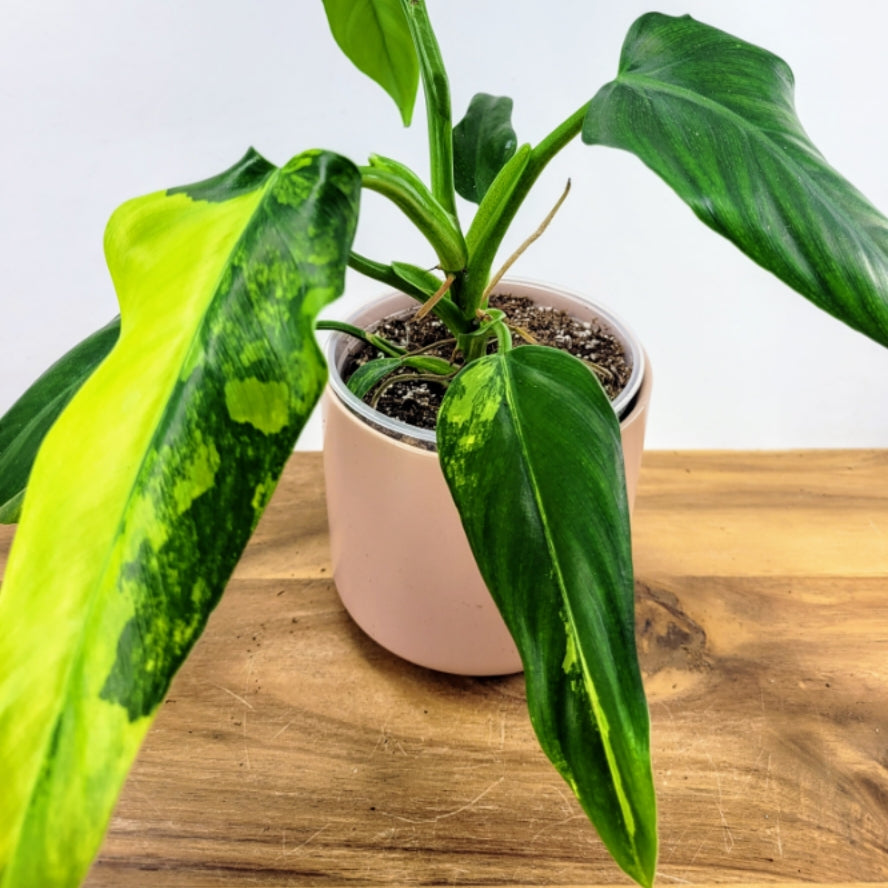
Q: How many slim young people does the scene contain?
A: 0